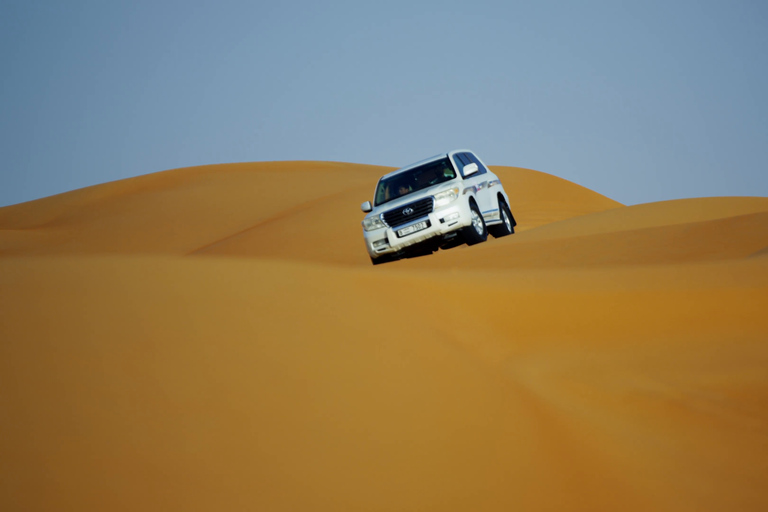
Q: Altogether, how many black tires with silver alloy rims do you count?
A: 2